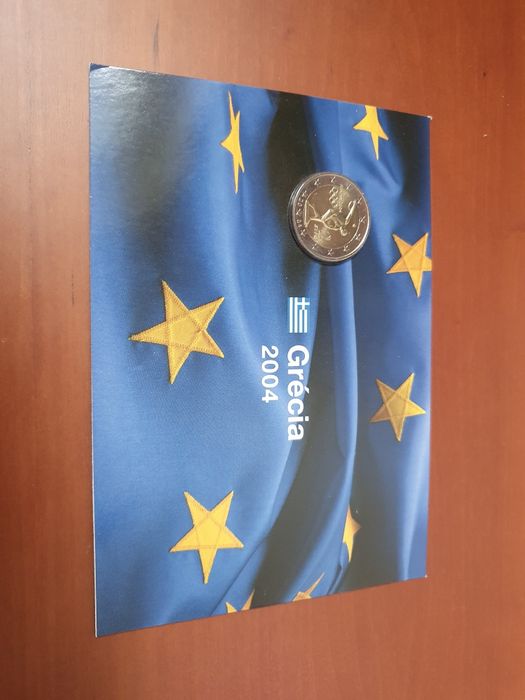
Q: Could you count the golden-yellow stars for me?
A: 9